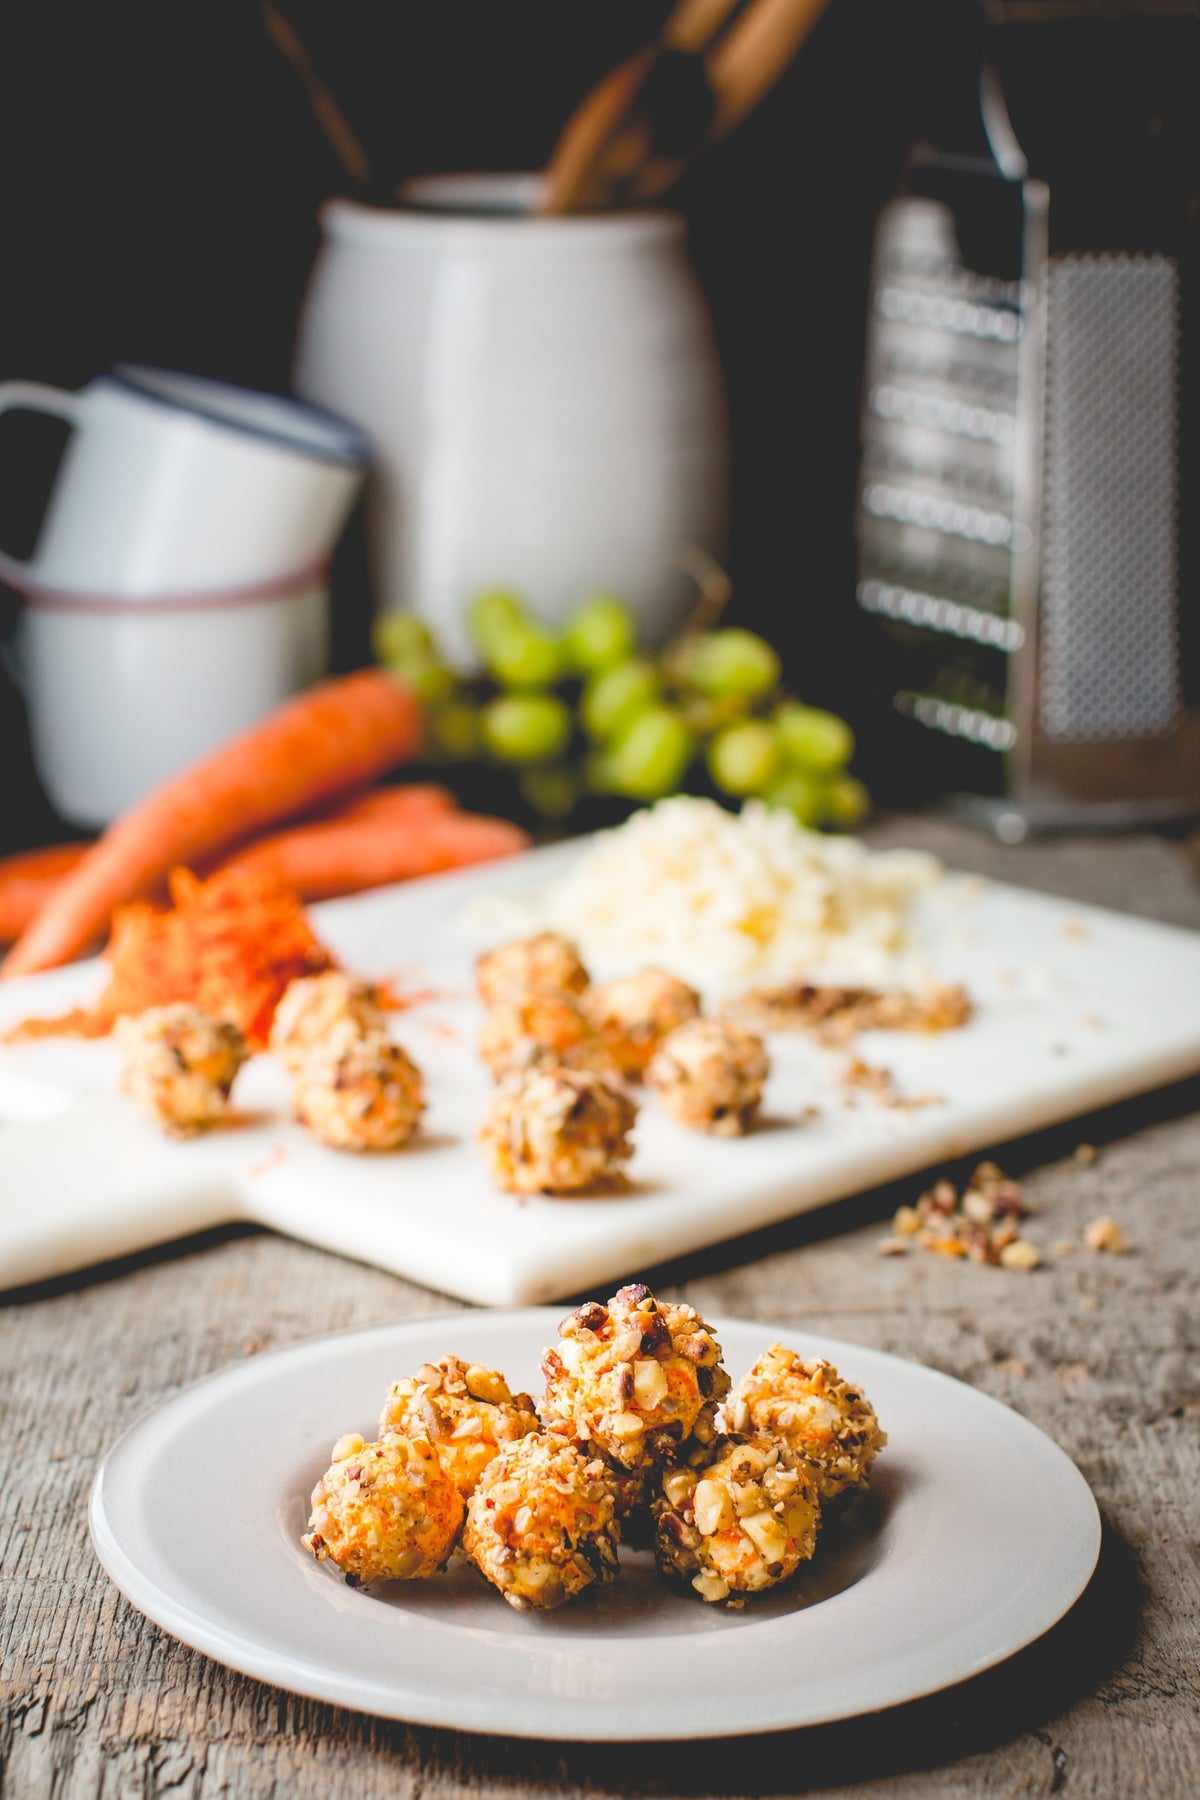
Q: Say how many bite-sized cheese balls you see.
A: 14